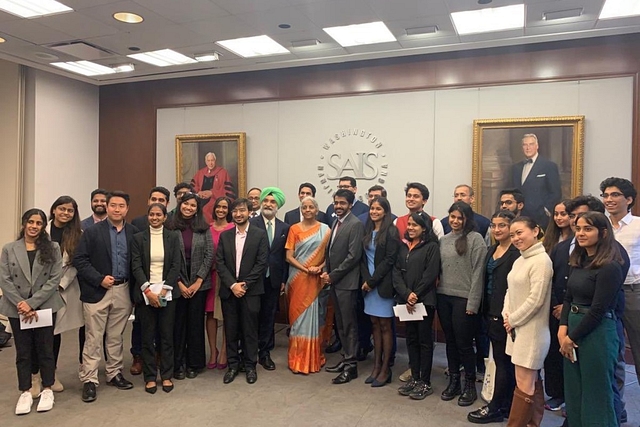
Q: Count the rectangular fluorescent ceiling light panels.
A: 7